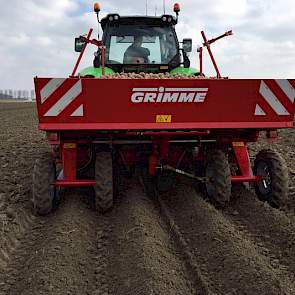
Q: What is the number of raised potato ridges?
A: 4